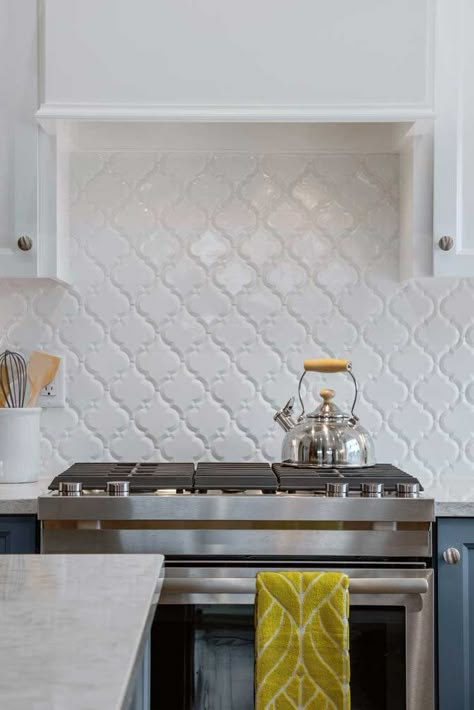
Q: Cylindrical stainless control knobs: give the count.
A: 5